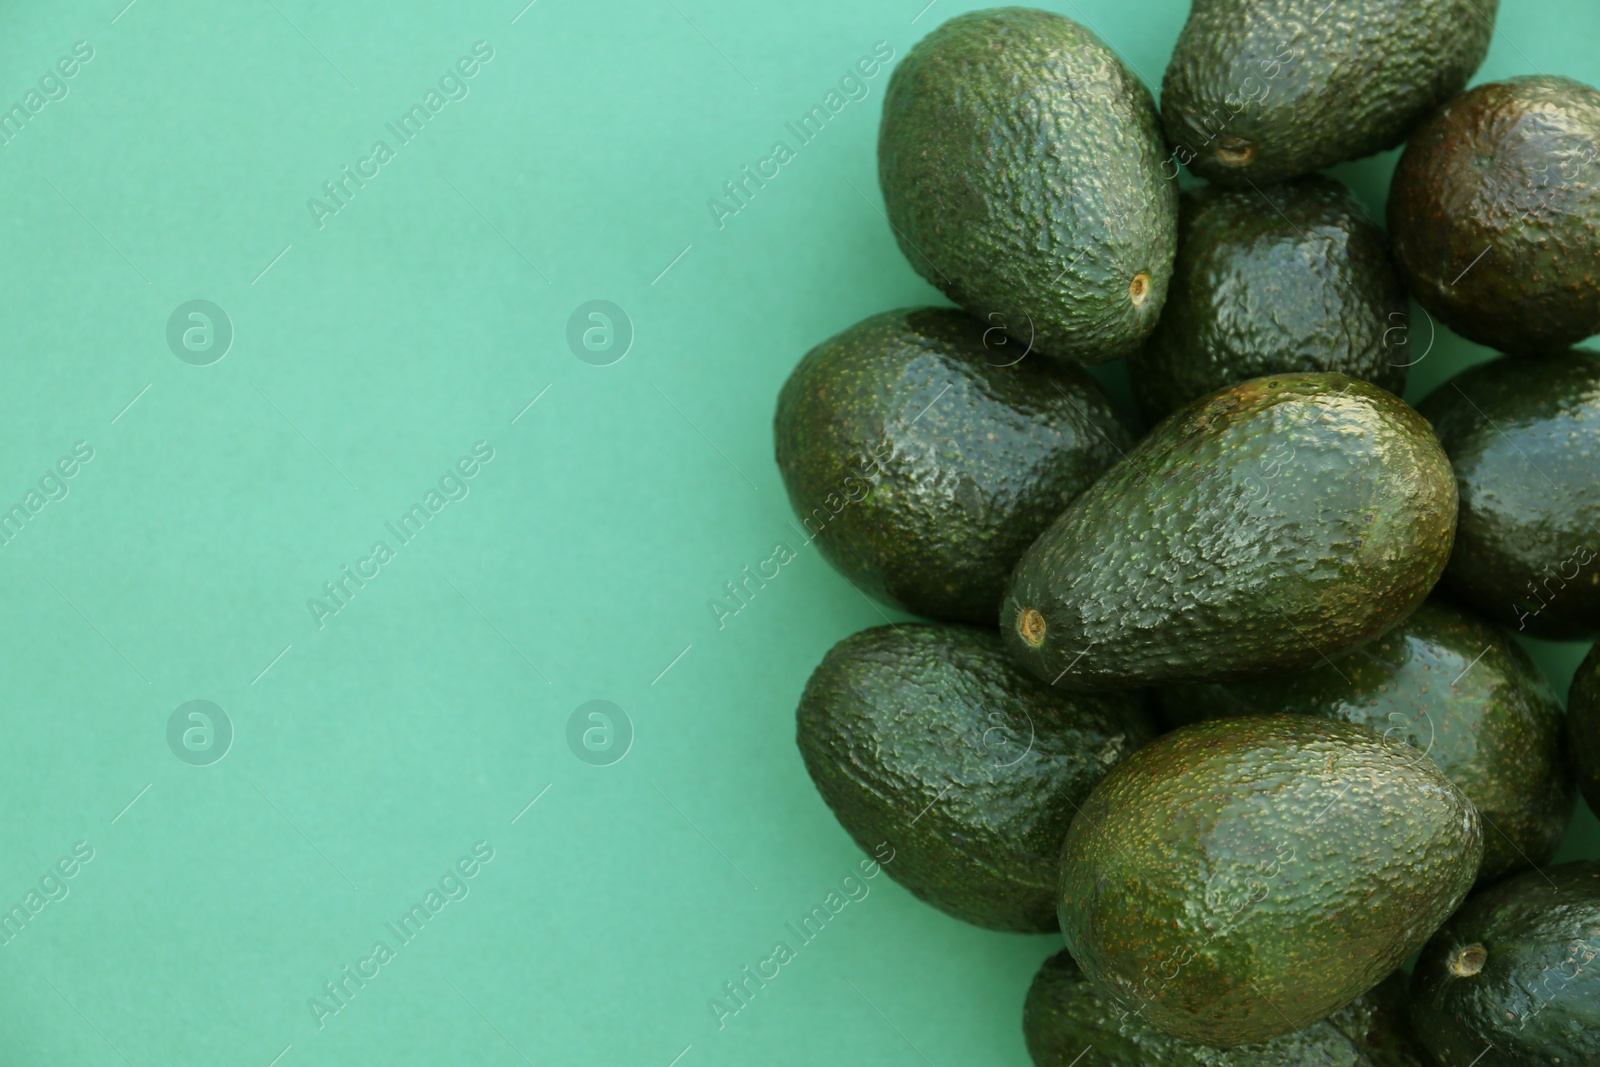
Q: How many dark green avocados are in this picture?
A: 13